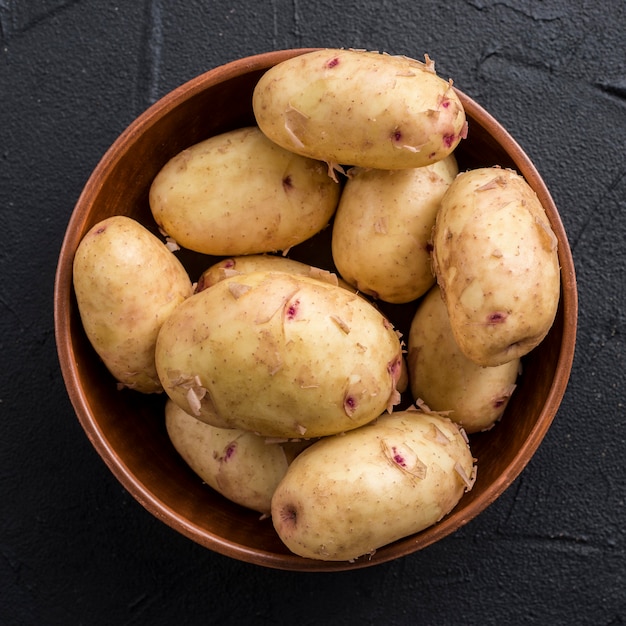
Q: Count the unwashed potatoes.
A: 10